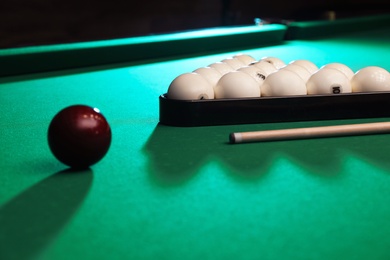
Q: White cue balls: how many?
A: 15